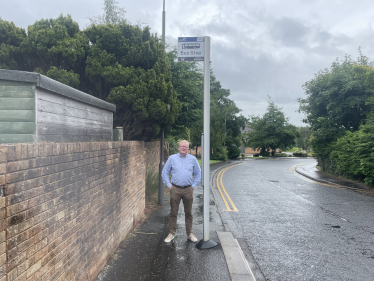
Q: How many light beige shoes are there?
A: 2